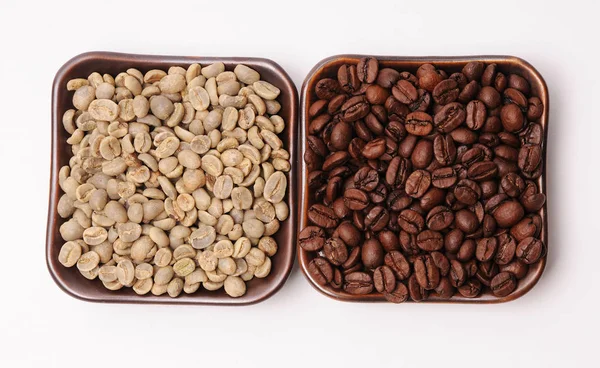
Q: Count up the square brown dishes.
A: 2